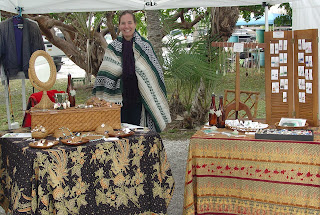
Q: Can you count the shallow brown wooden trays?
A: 3